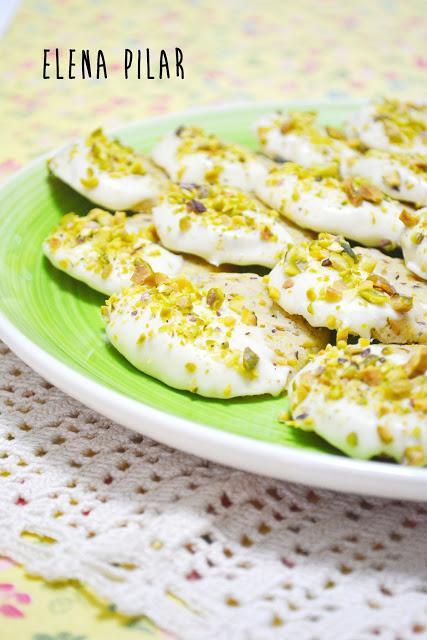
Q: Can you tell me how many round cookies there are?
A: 12